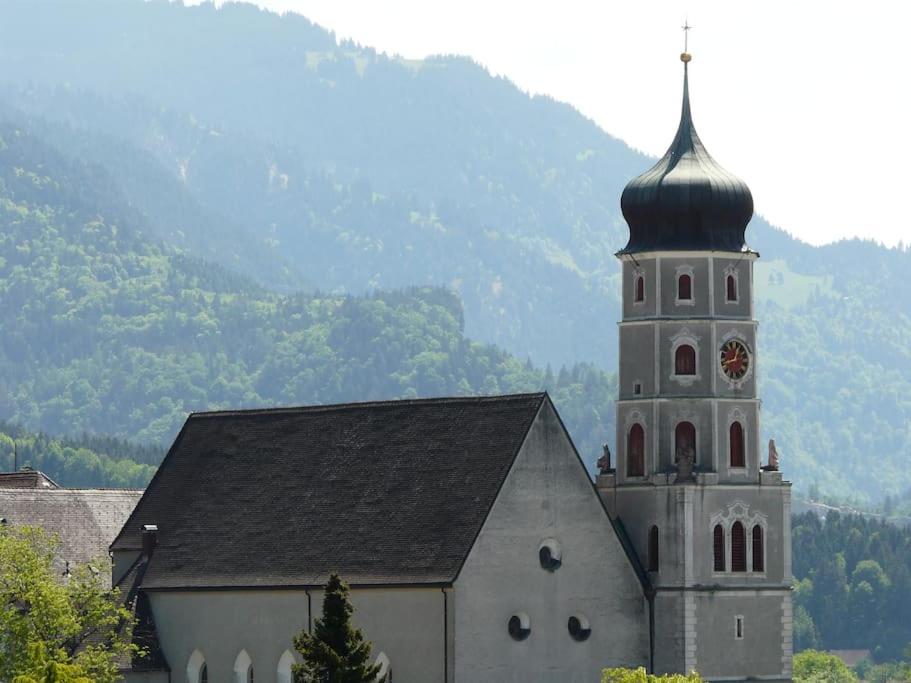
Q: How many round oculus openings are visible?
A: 3